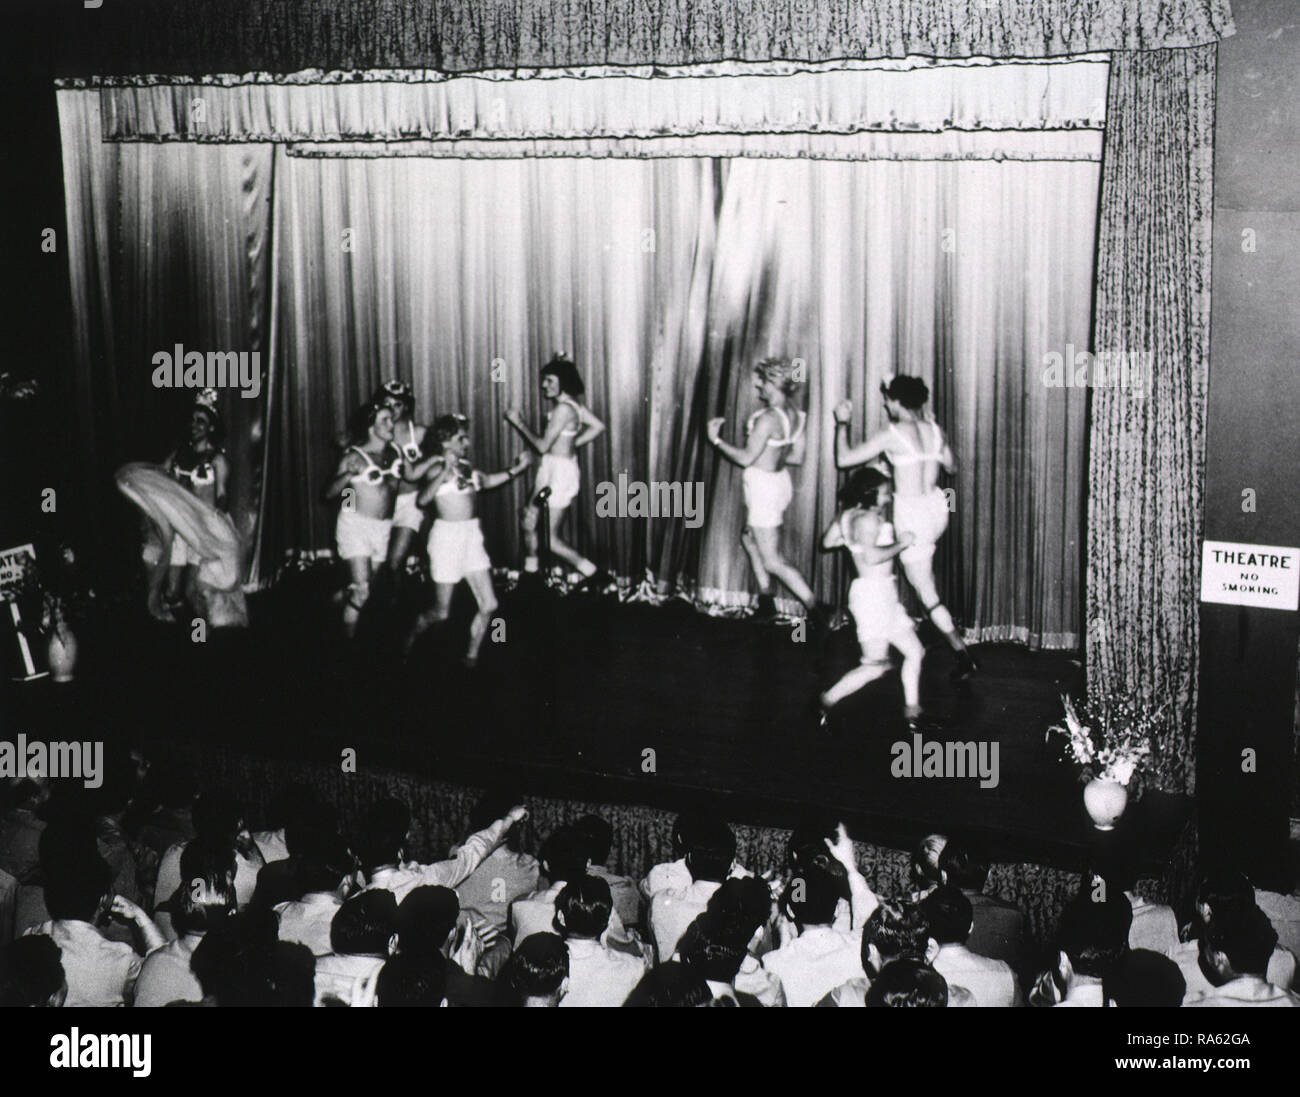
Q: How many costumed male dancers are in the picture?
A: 8